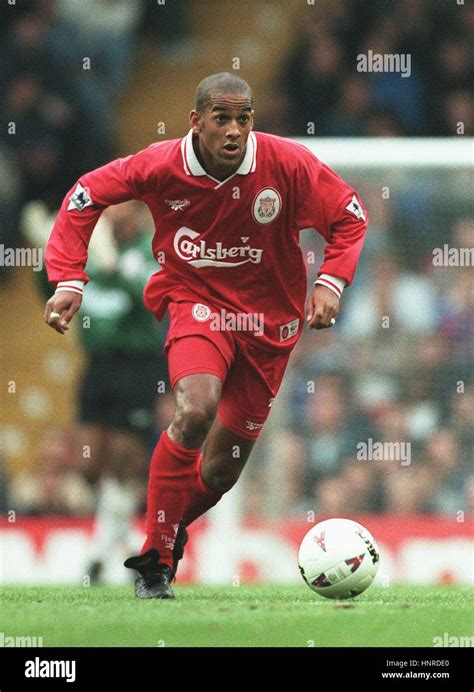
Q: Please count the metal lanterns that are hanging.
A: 0